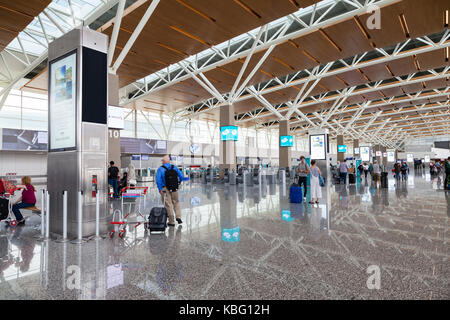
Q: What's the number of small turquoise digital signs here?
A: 3